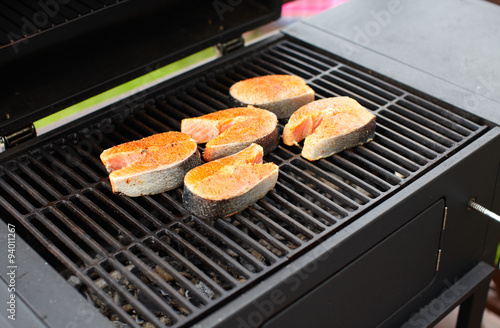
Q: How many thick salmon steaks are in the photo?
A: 5